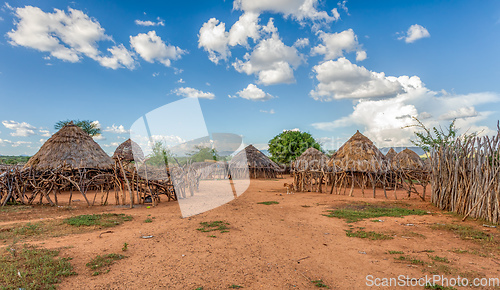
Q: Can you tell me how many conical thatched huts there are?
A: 7